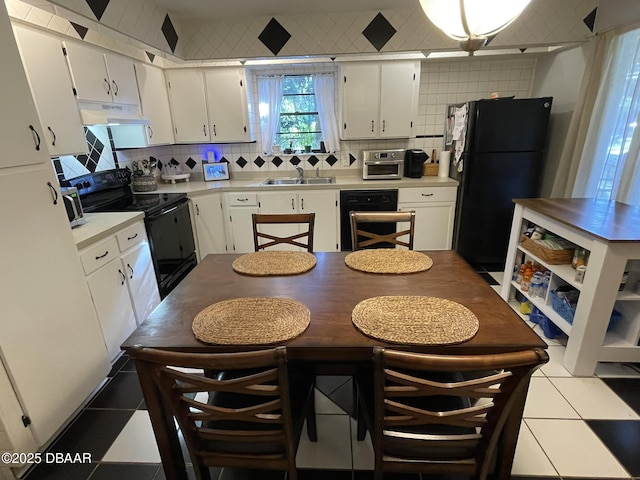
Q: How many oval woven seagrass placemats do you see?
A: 4